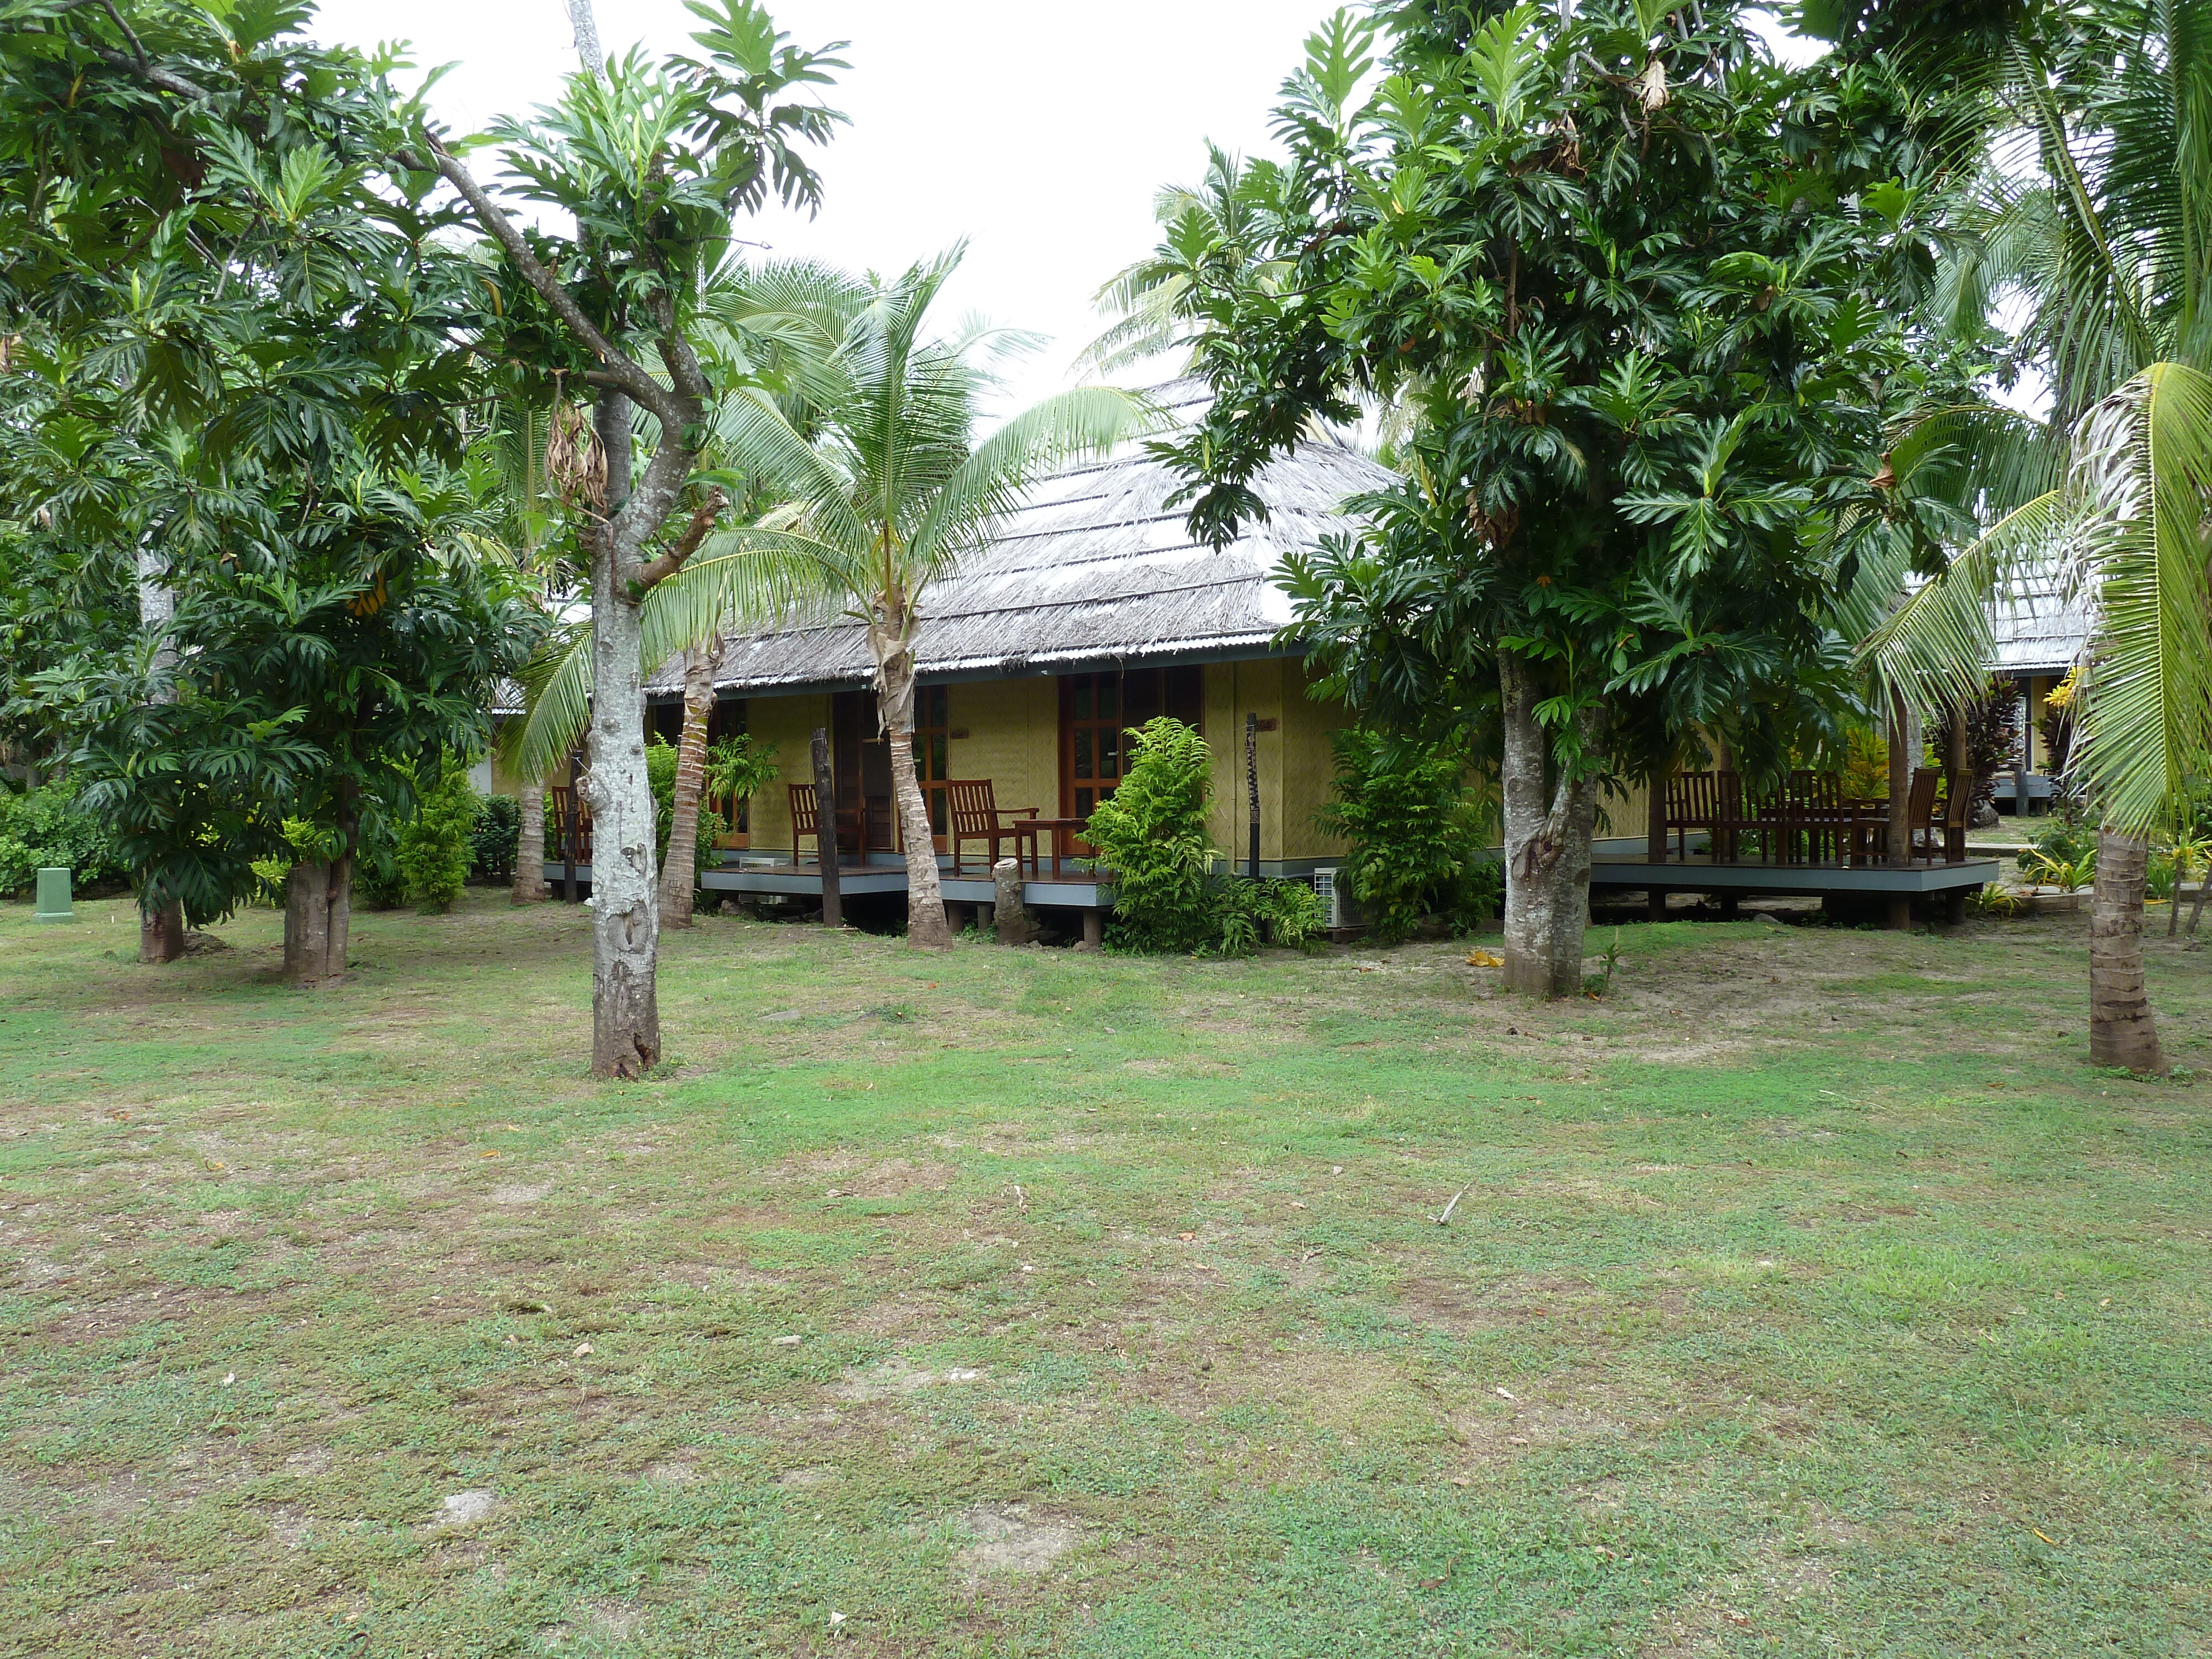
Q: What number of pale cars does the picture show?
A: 0